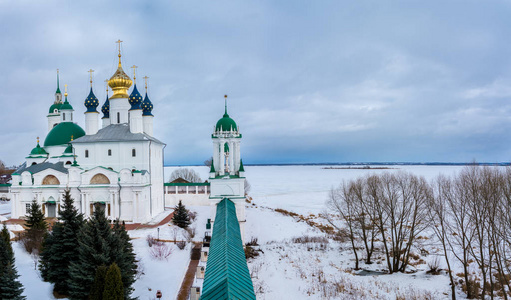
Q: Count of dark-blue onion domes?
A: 4